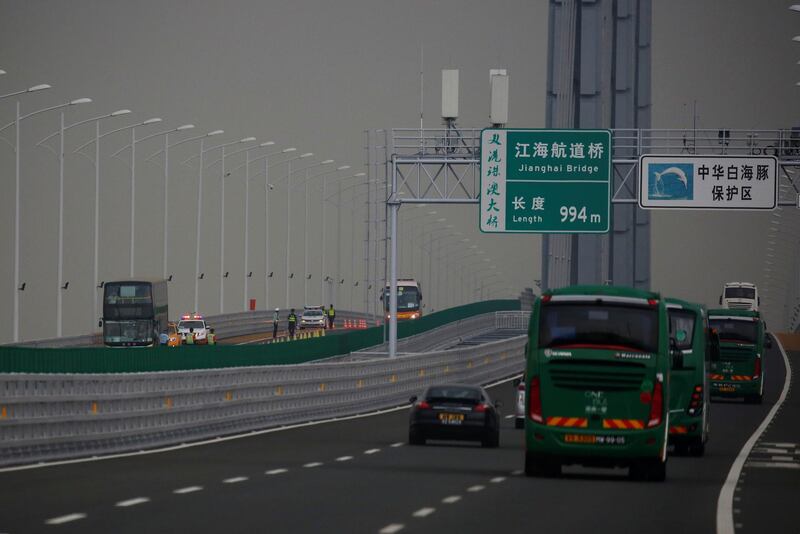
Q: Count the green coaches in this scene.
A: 3